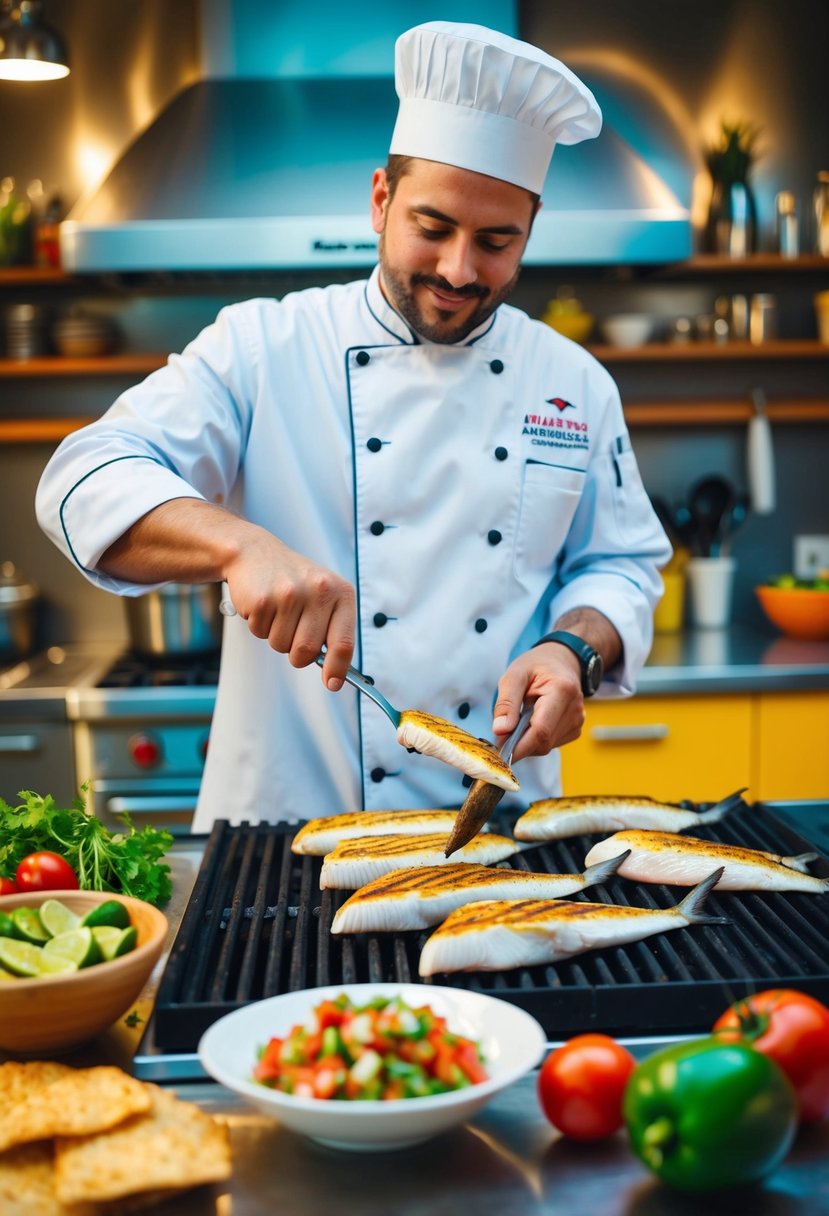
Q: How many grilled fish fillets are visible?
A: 7